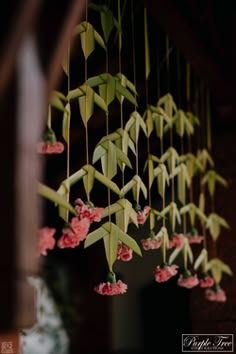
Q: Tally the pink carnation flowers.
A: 14